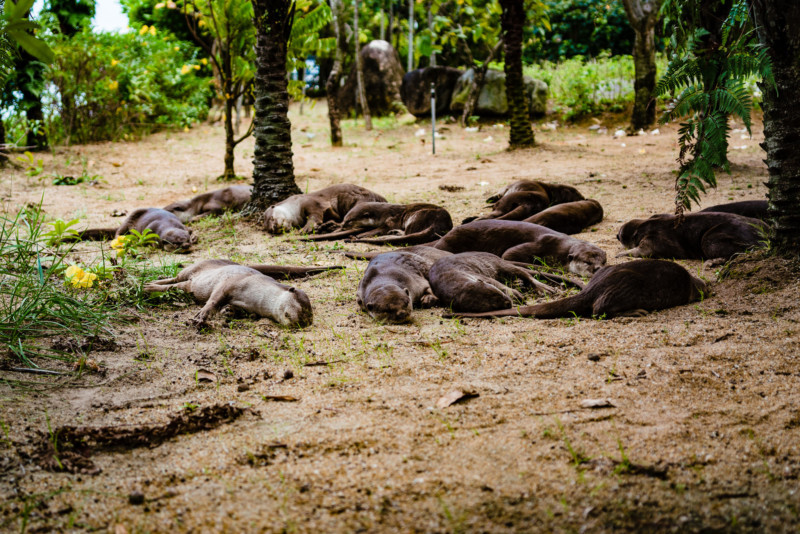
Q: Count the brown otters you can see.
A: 13